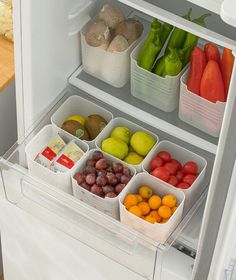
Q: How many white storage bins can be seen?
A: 9